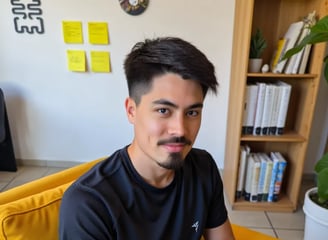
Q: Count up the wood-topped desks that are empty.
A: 0